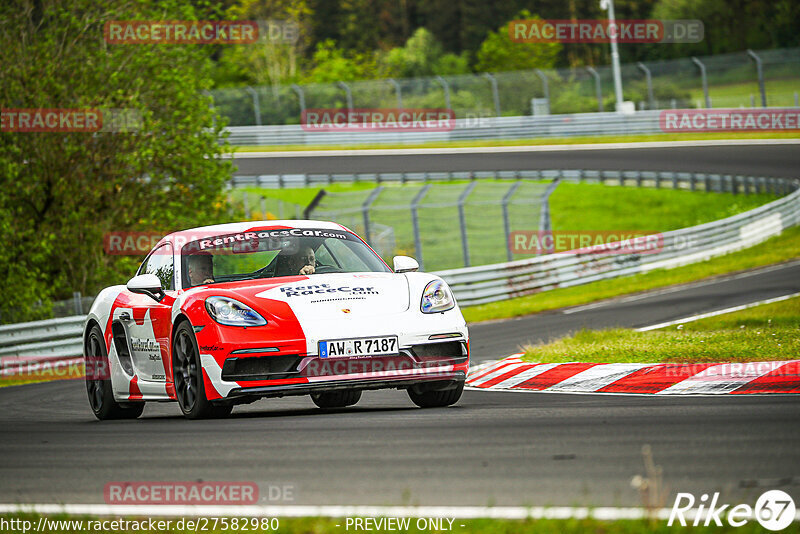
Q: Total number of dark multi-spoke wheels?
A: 2